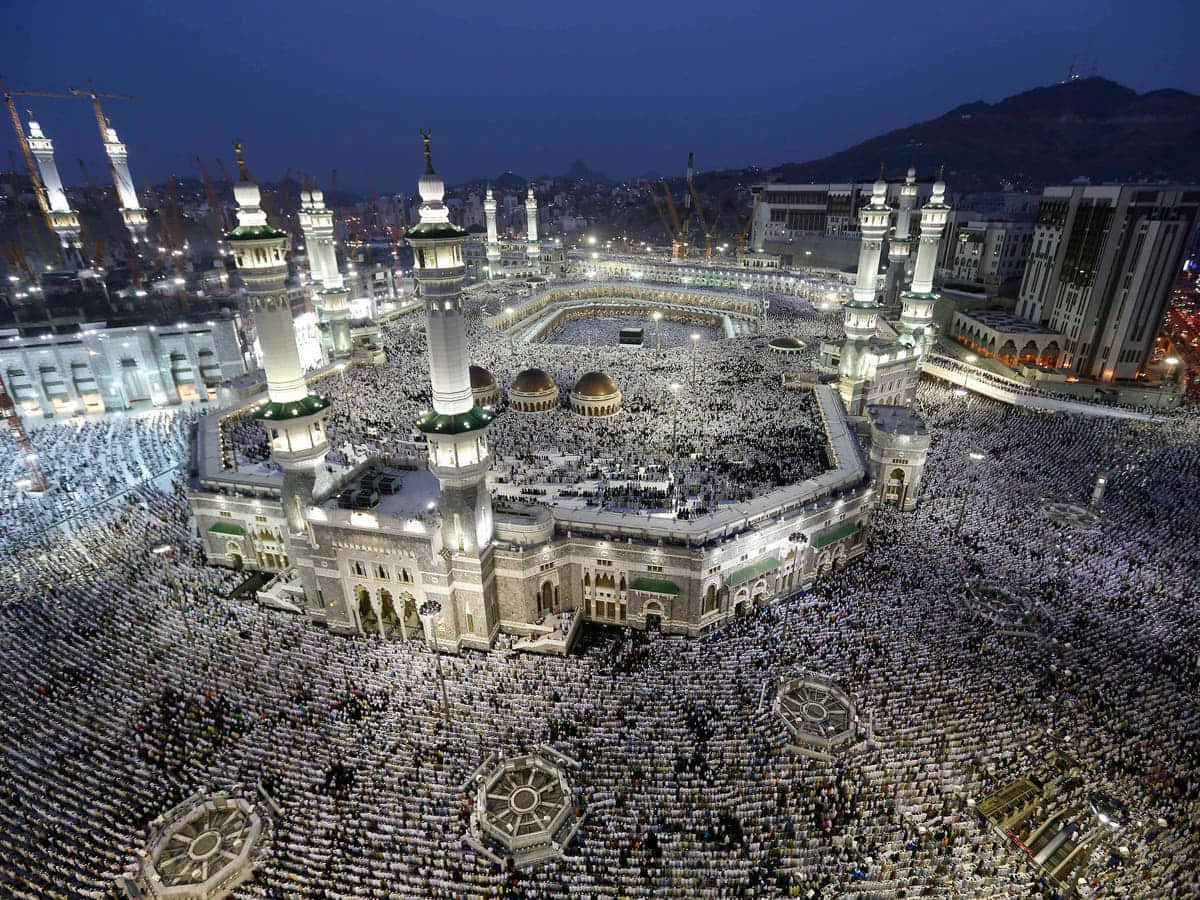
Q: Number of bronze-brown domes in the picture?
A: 3